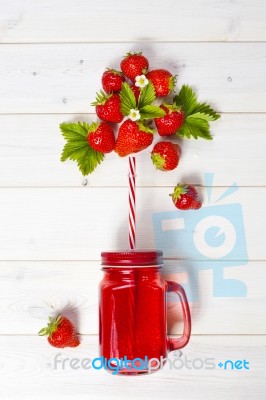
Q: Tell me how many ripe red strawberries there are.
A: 11